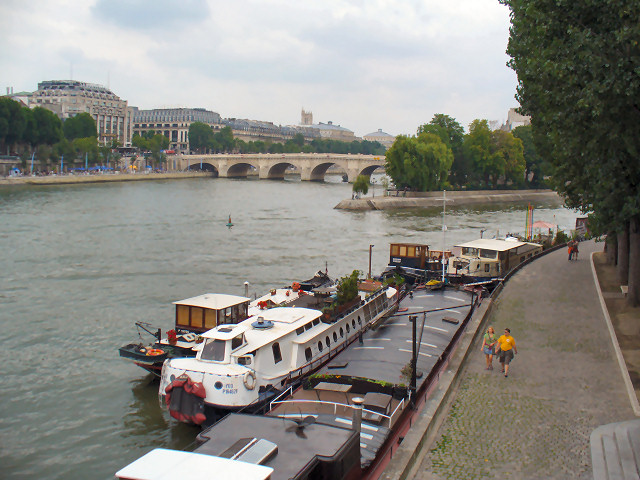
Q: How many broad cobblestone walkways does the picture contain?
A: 1